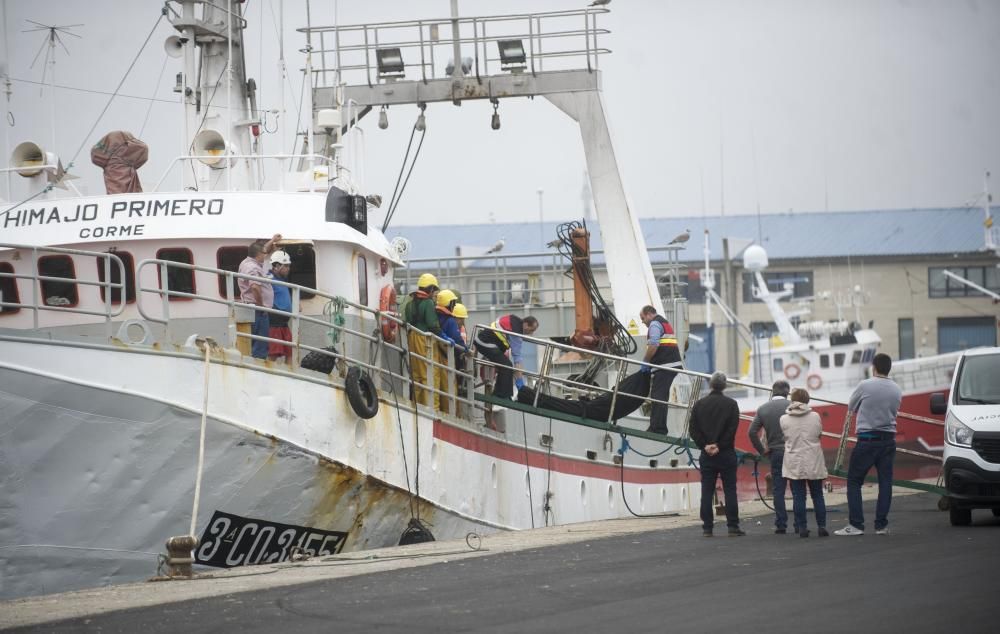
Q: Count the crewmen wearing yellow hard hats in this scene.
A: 3